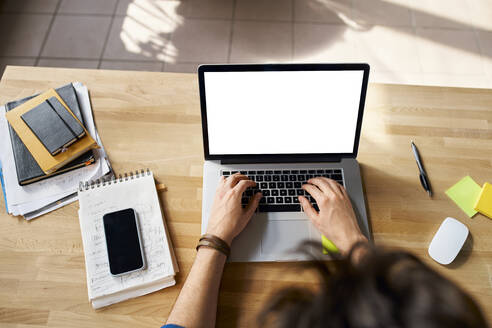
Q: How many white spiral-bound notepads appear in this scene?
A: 1